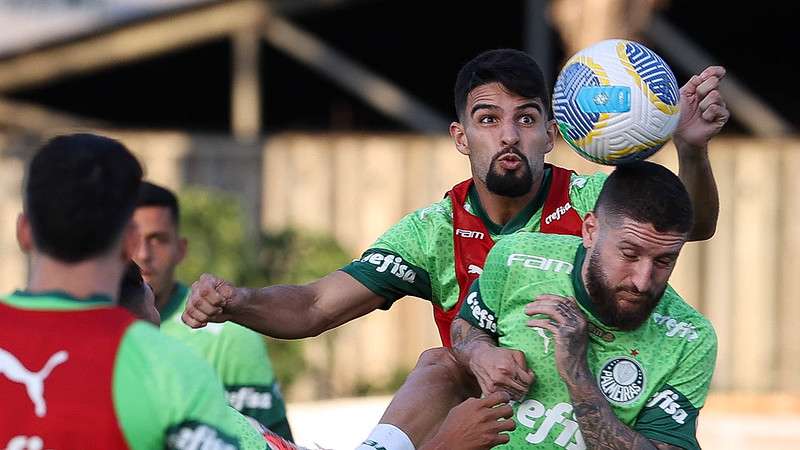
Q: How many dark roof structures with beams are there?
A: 1